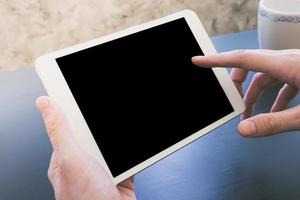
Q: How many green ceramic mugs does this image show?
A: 0